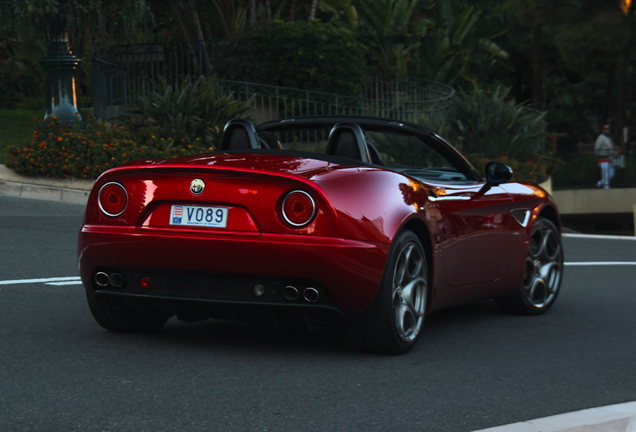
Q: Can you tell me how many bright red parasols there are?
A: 0